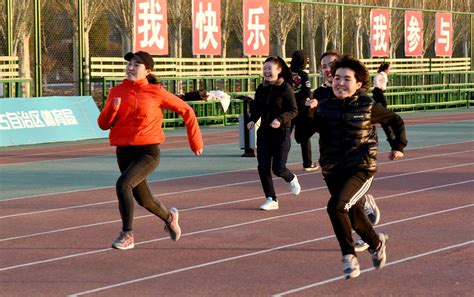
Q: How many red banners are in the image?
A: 6